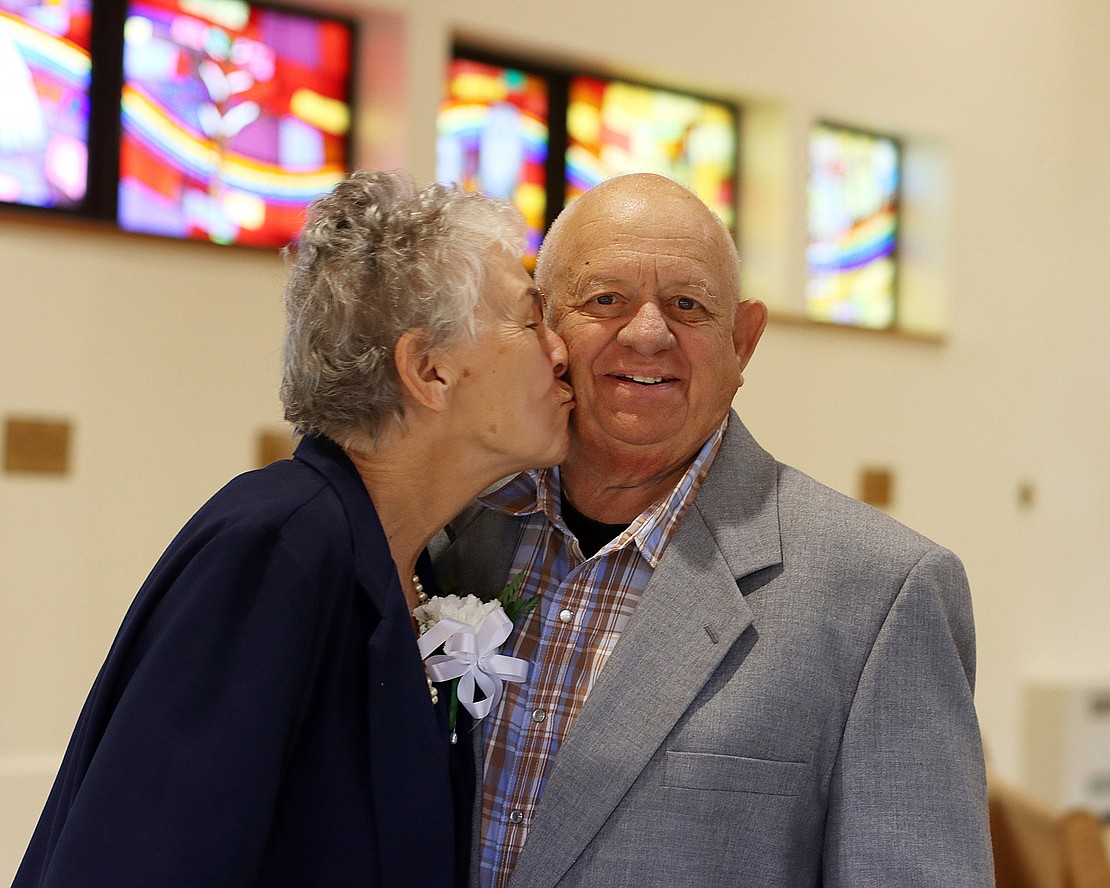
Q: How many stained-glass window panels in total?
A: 5